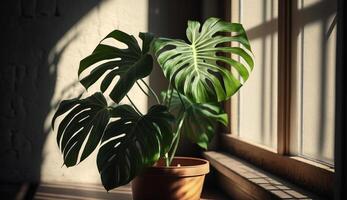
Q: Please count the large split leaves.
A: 5